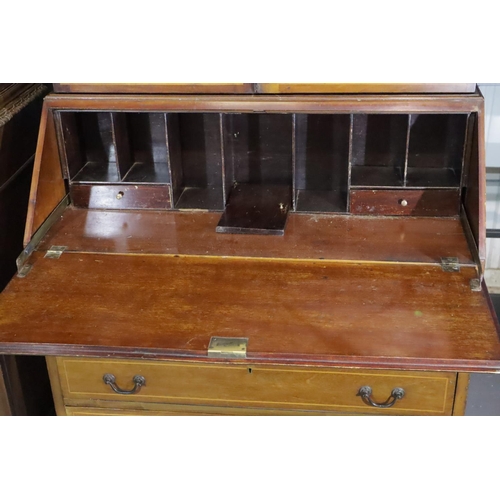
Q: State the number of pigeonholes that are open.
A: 7